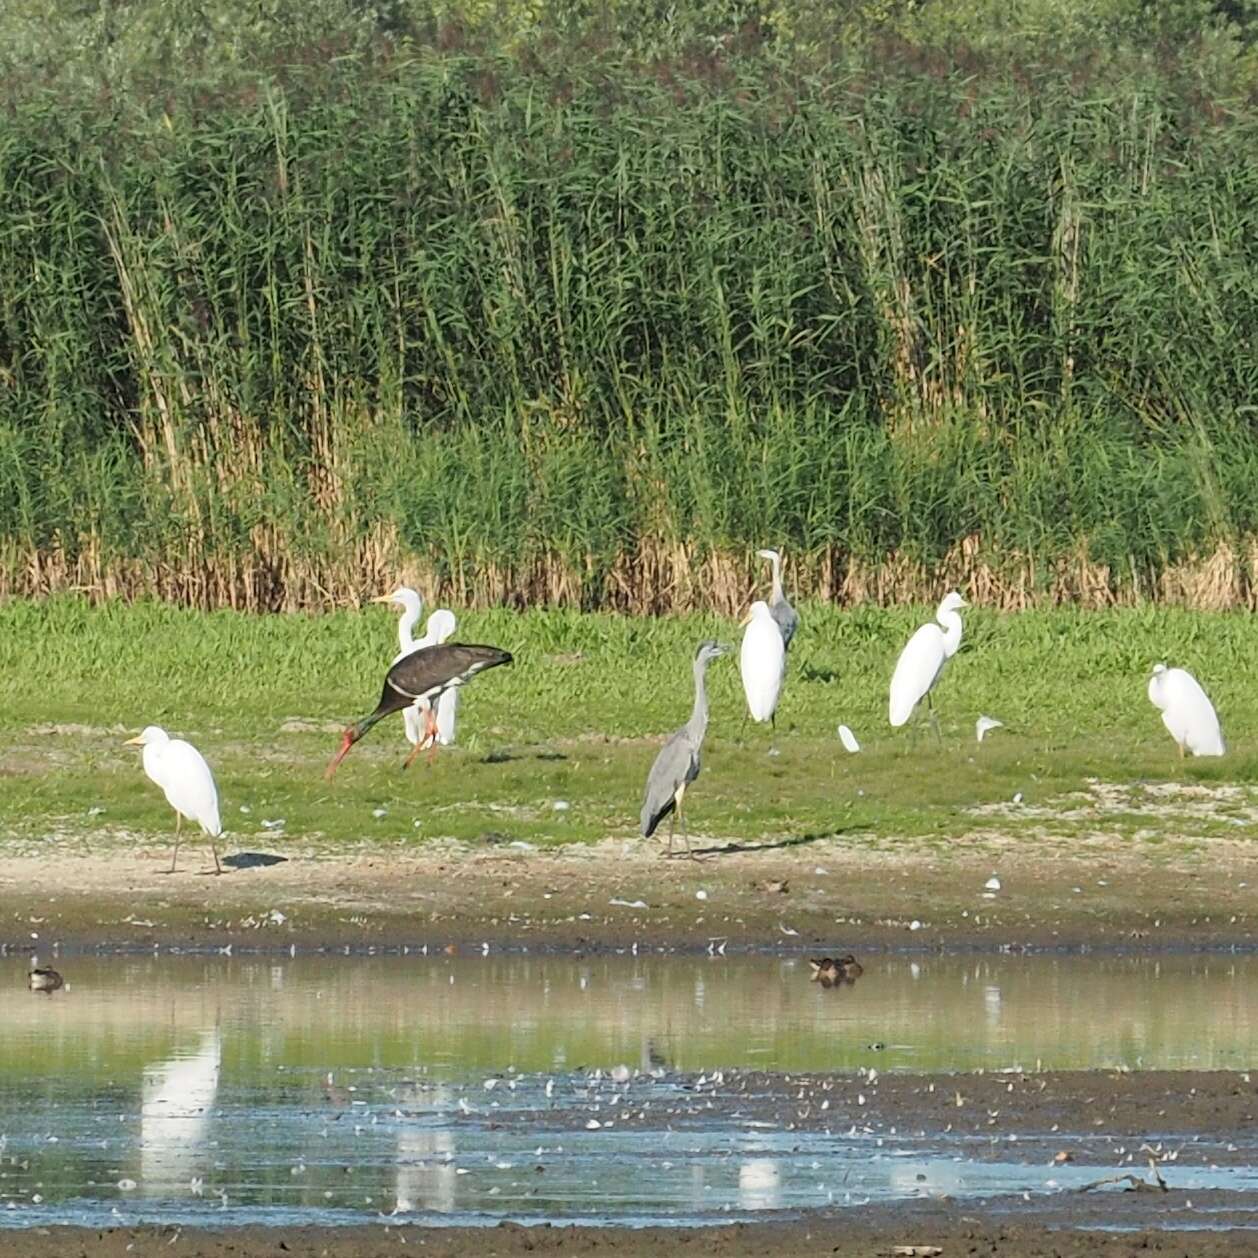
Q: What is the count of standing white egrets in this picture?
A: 6